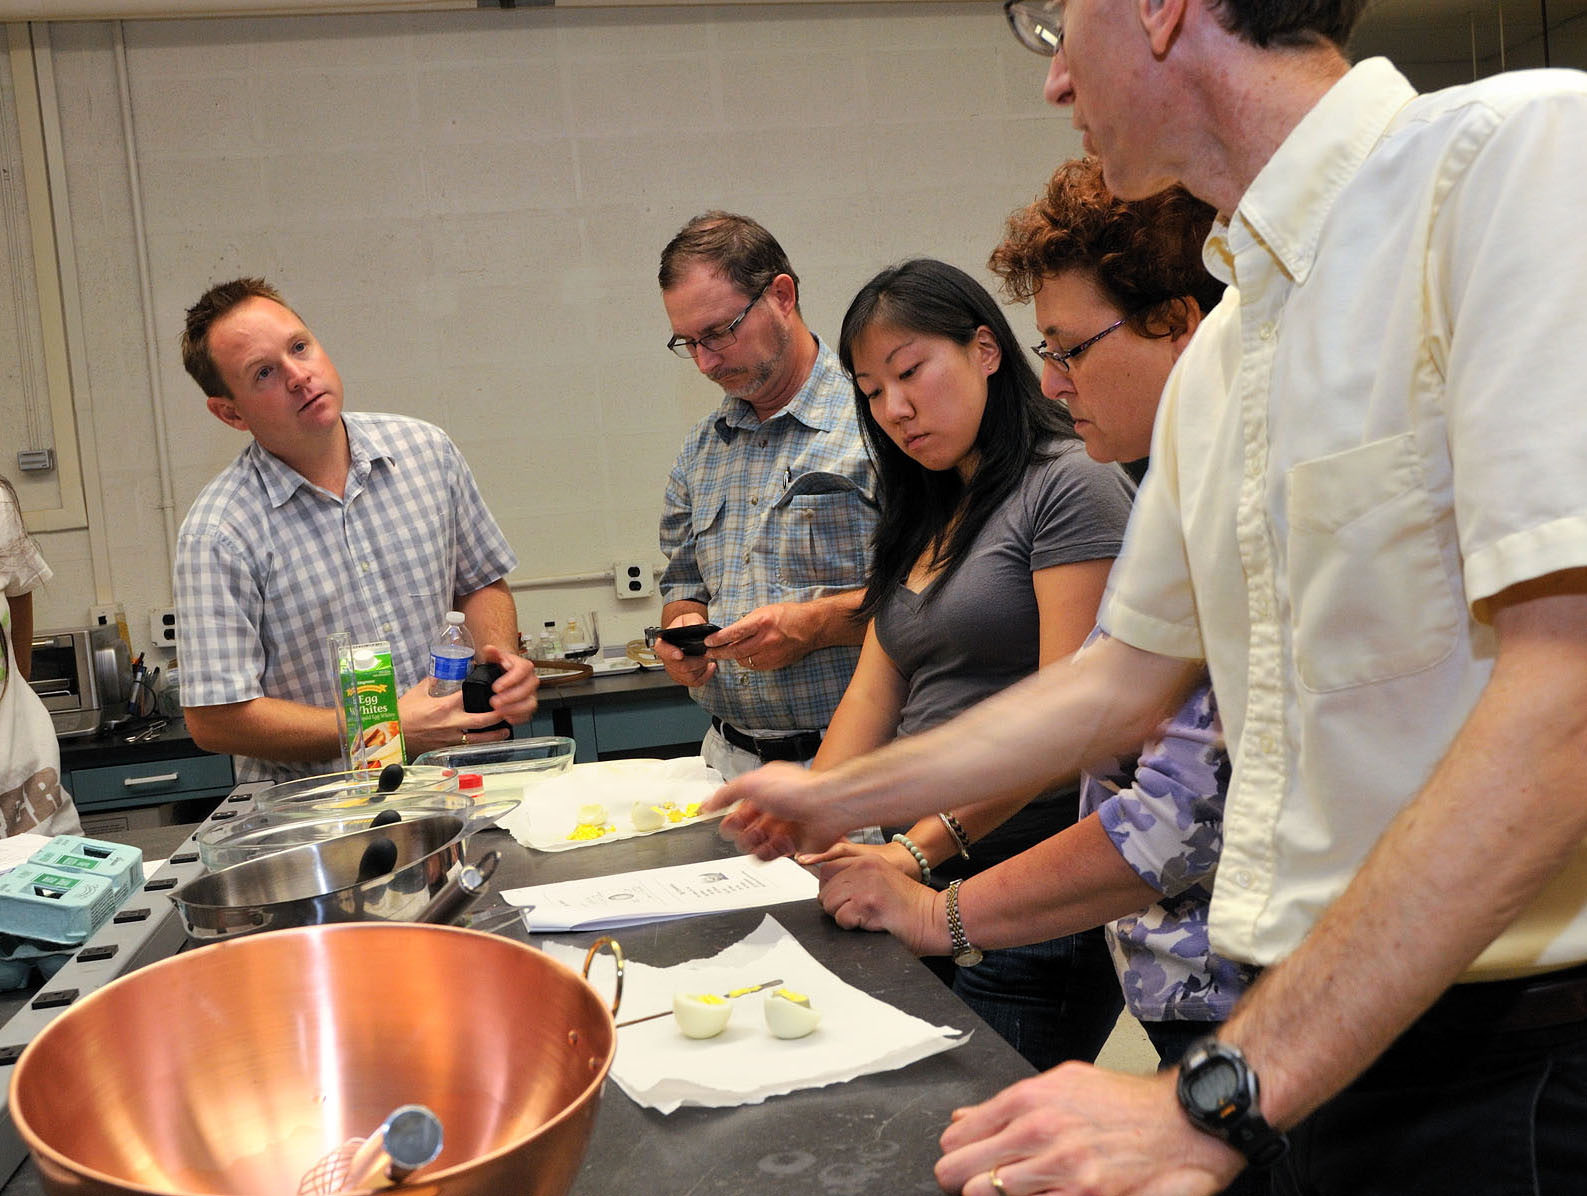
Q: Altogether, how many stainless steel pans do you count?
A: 1